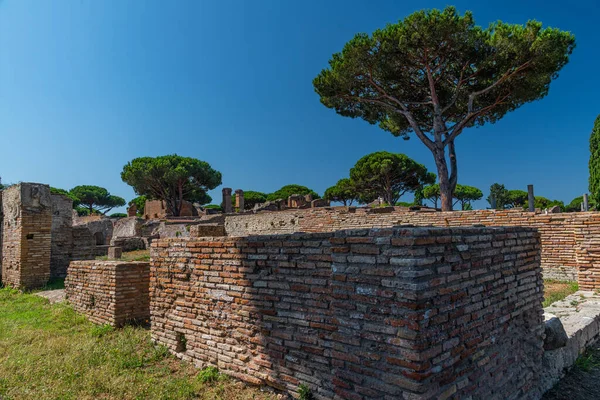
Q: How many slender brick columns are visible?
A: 2